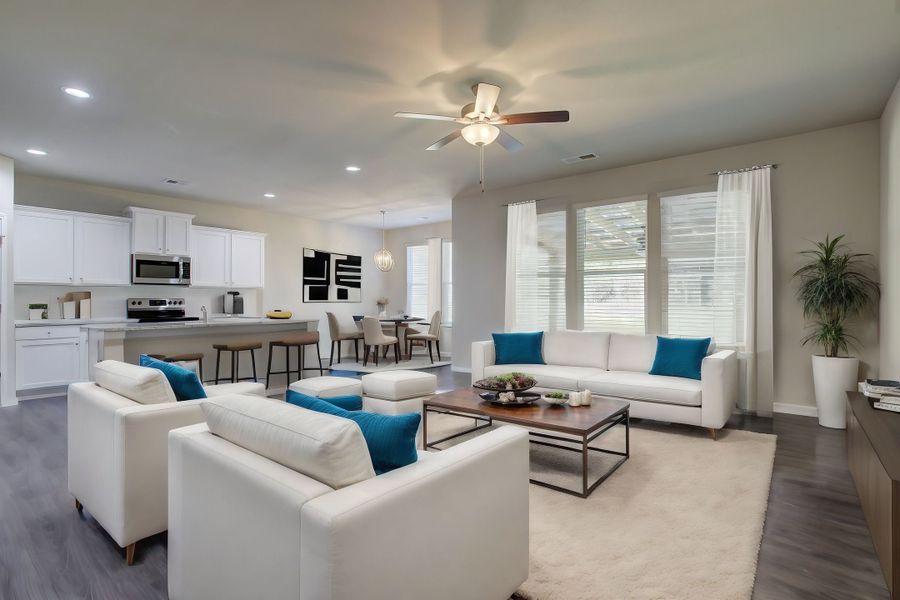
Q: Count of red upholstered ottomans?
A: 0